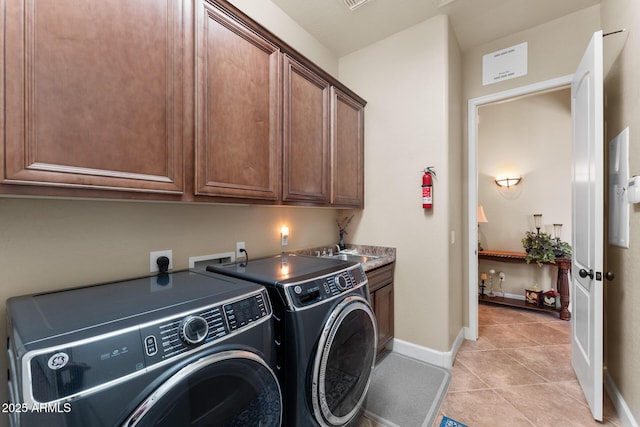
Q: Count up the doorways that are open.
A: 1